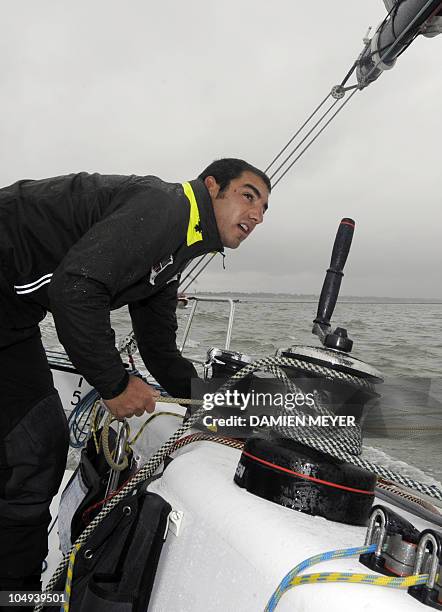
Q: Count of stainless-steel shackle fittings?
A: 2